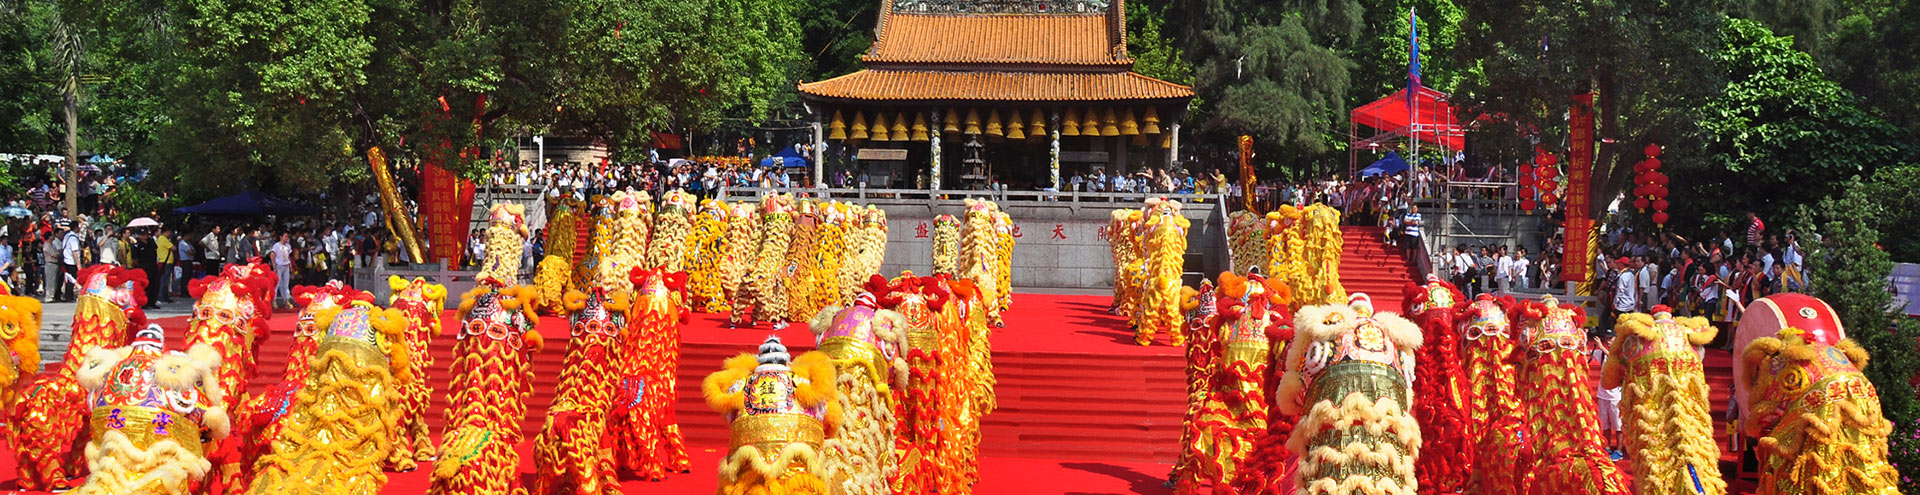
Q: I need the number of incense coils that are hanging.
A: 15